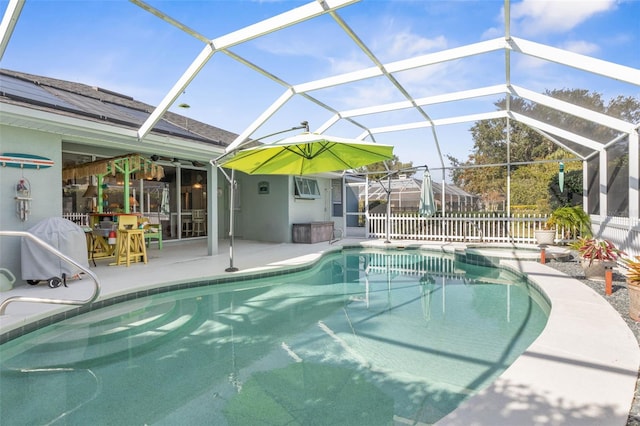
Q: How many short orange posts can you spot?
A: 2